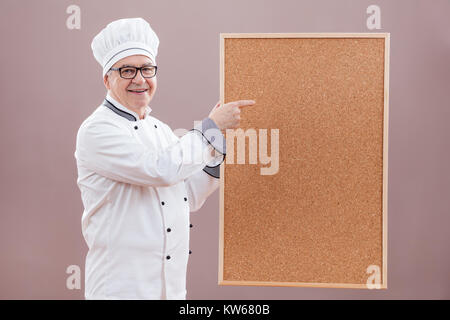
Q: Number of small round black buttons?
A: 8